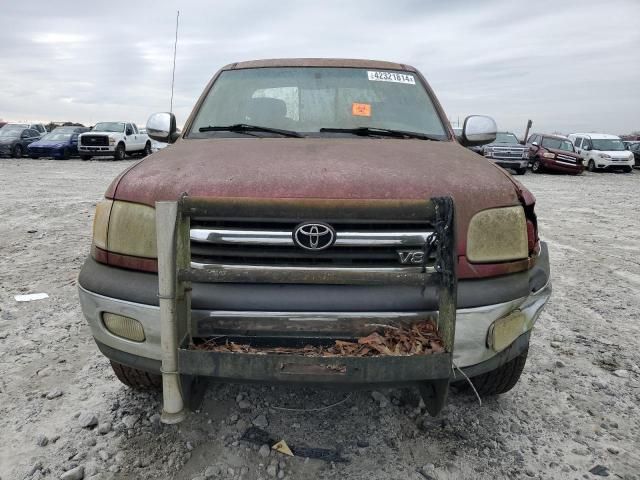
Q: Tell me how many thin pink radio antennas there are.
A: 0